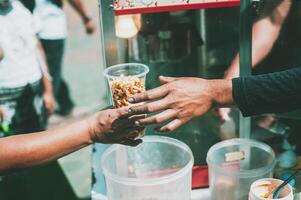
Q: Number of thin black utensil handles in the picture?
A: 1